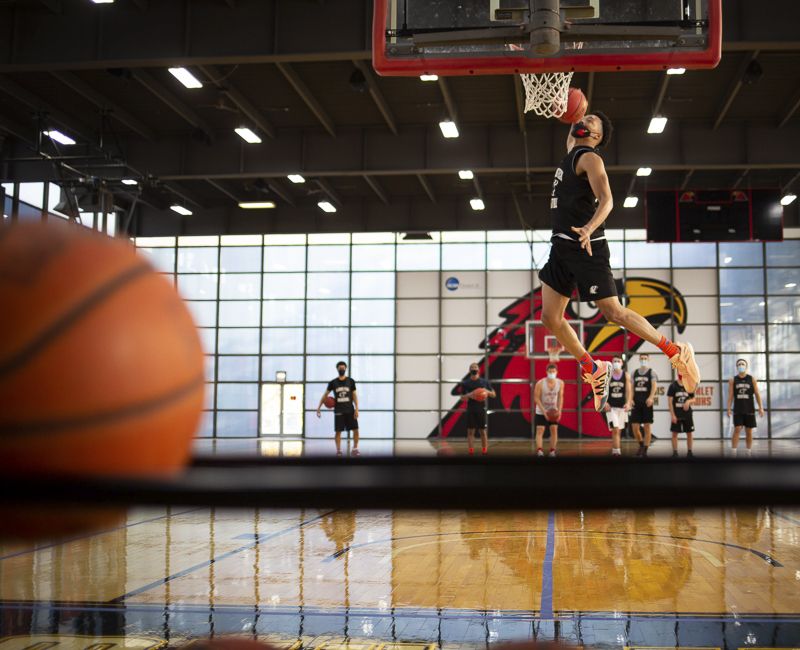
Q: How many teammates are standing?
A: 7